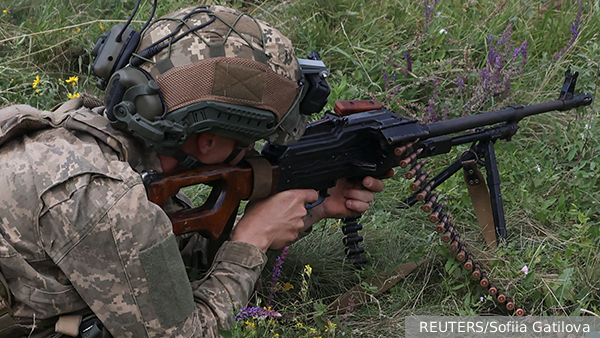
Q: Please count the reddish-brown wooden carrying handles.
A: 1